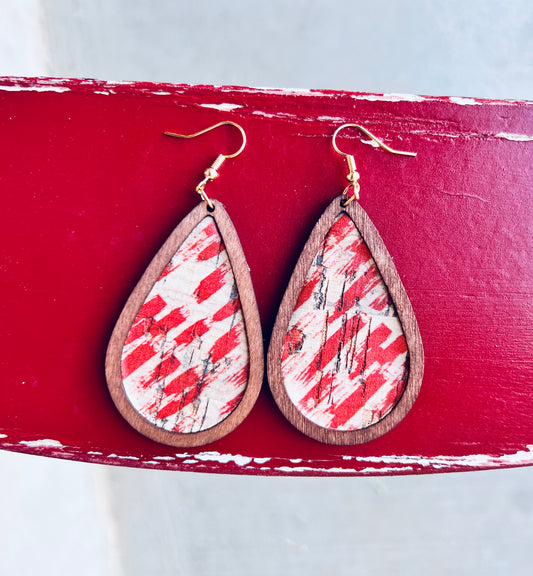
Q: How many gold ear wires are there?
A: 2